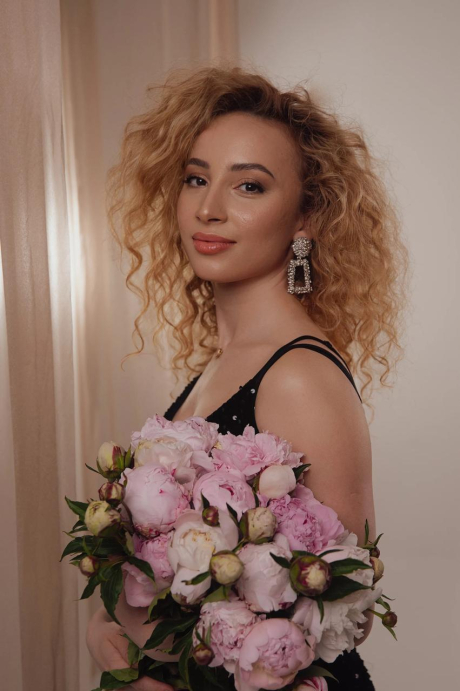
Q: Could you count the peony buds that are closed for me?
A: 13